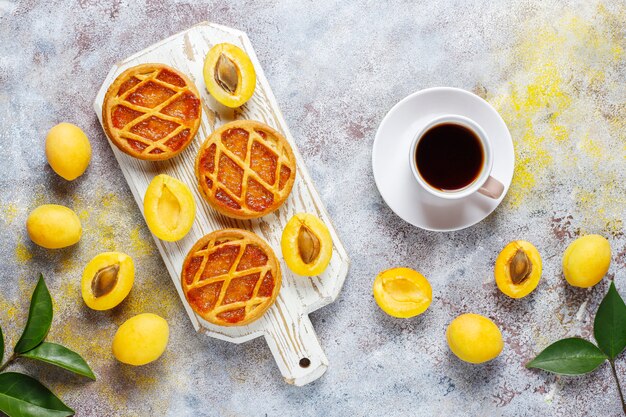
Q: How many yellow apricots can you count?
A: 11